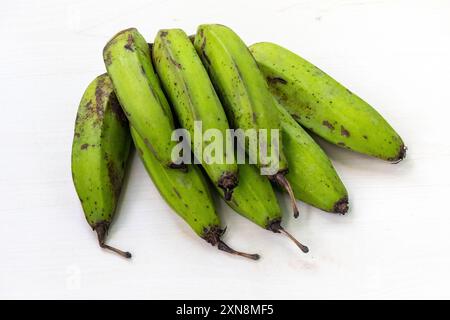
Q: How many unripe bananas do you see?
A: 8